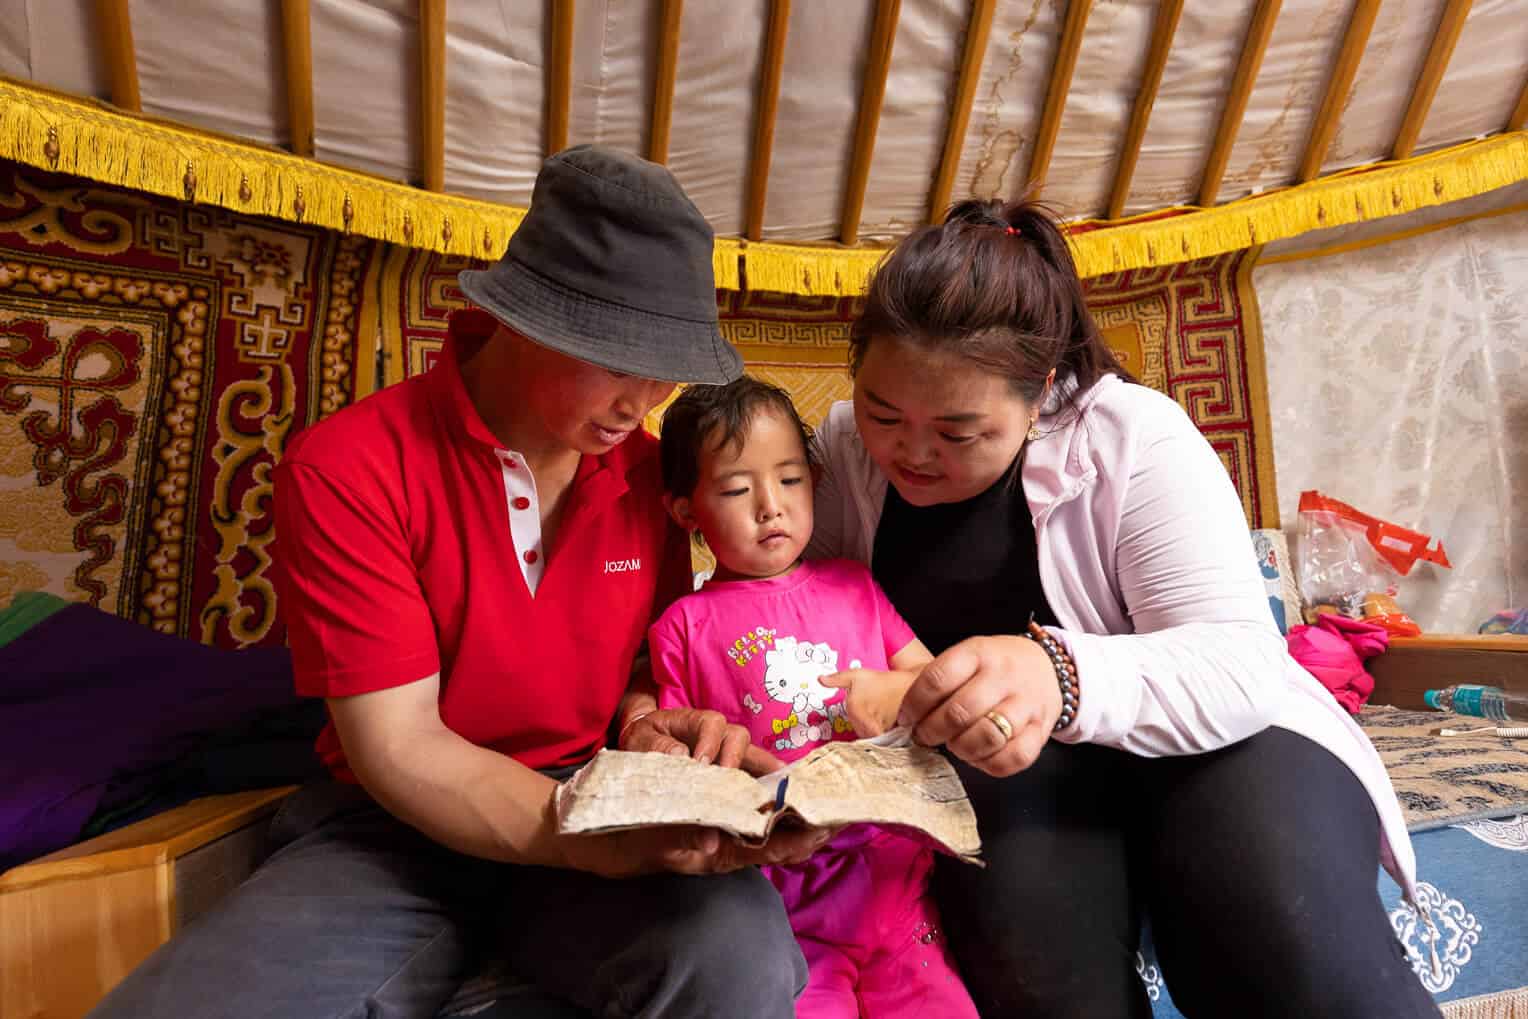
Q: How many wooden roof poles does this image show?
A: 14